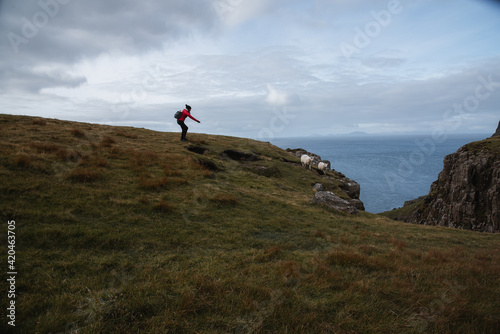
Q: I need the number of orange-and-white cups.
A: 0